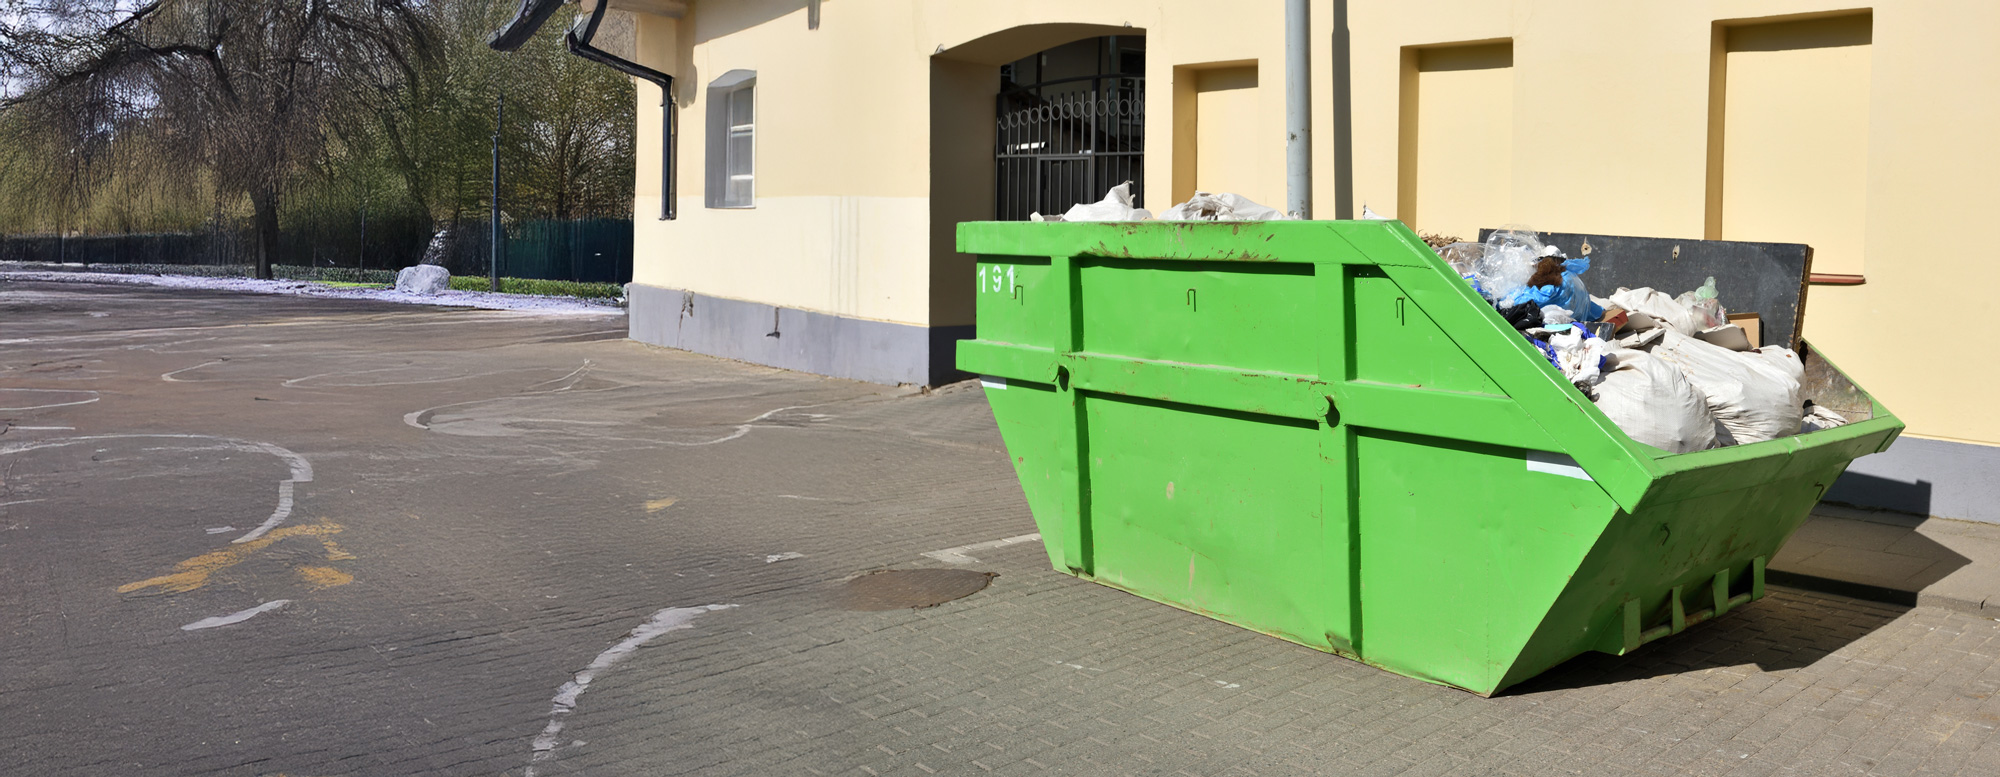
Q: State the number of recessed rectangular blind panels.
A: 3